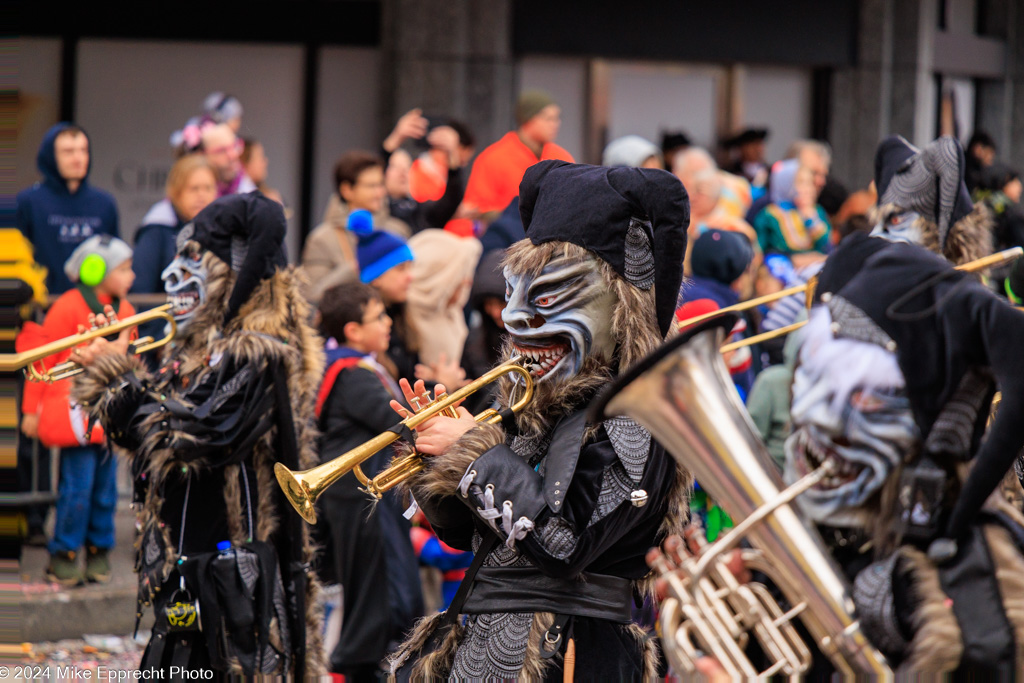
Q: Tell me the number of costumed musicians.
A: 4